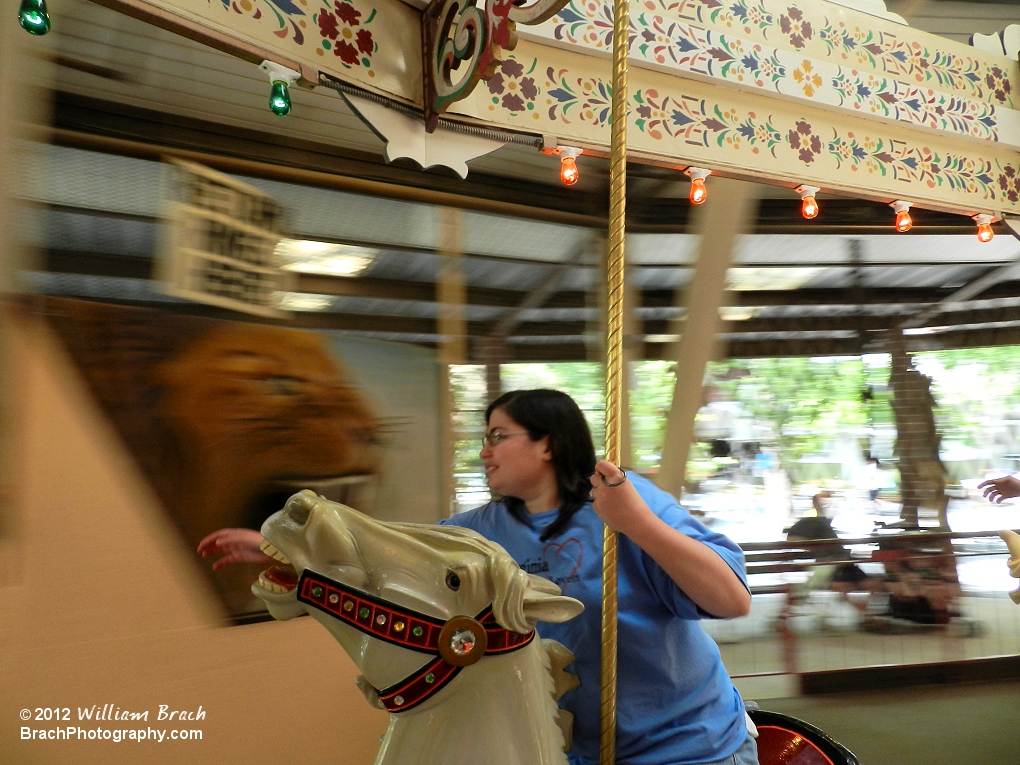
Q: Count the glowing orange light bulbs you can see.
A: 5